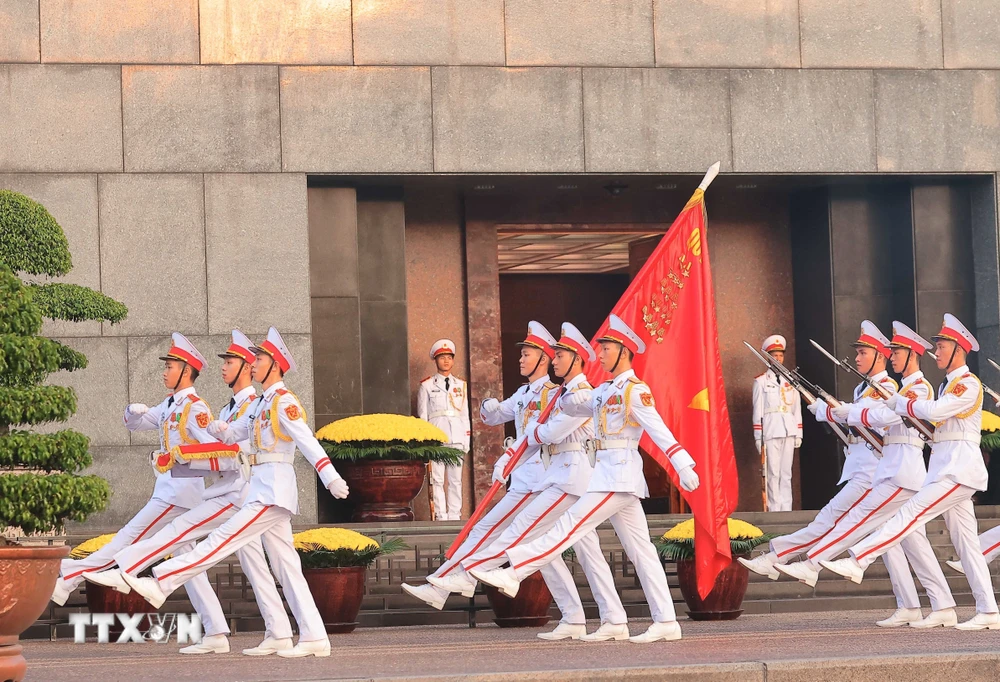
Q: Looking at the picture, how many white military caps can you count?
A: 11